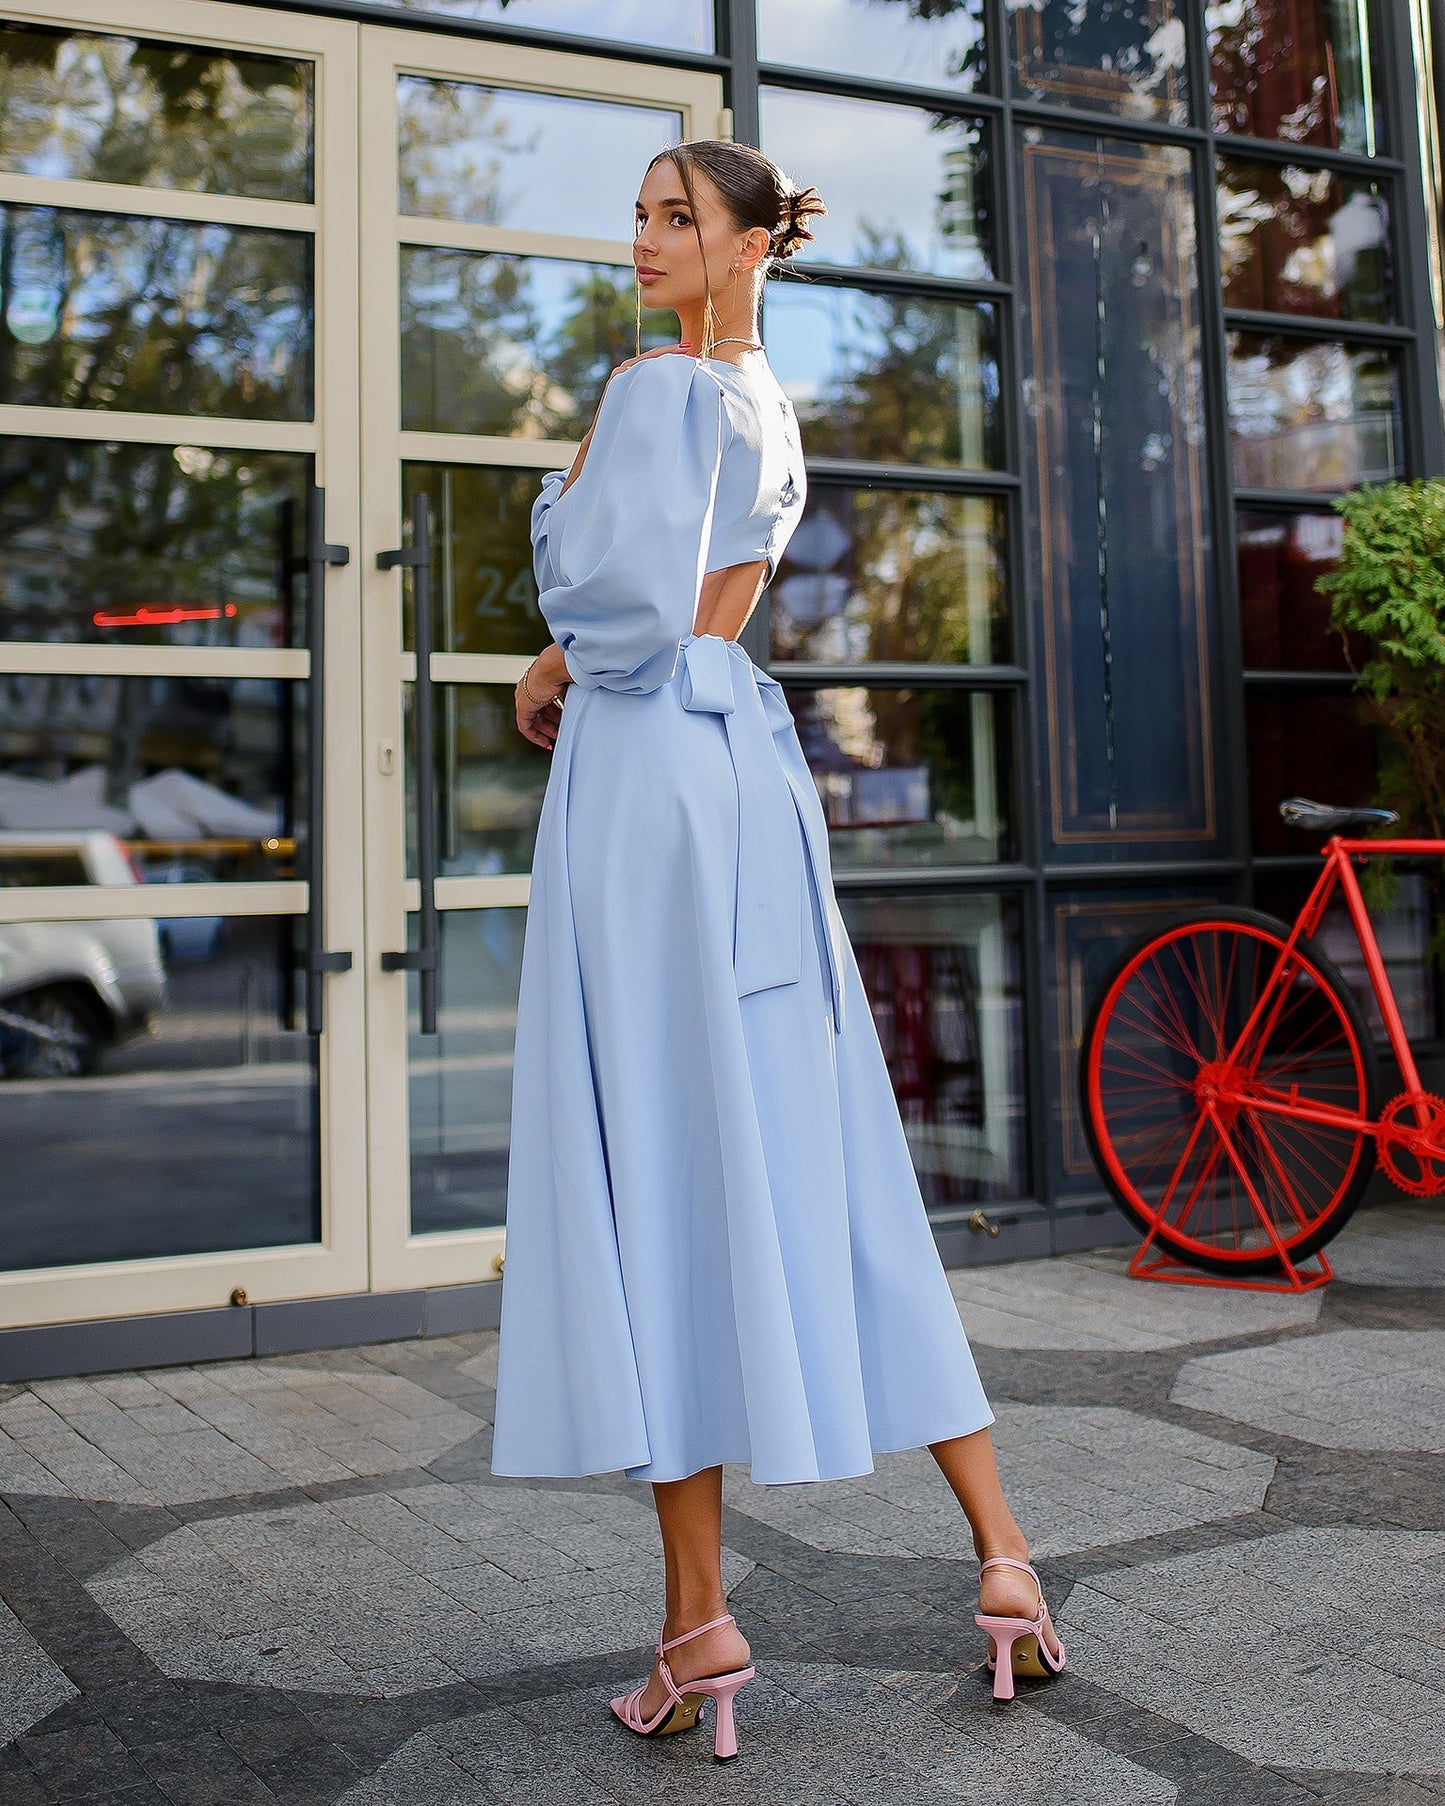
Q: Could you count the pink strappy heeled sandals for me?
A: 2